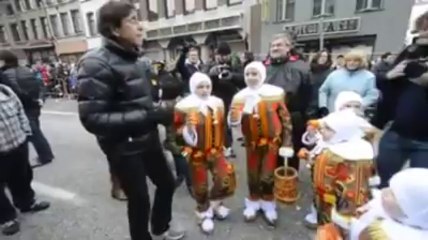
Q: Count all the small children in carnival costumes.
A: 5